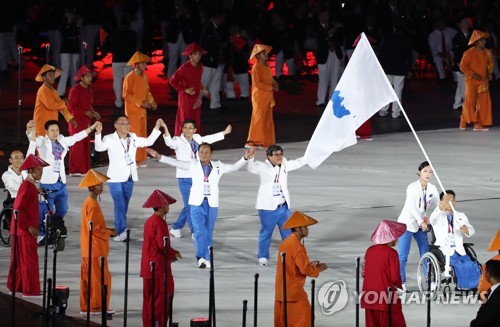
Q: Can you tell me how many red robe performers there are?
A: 6